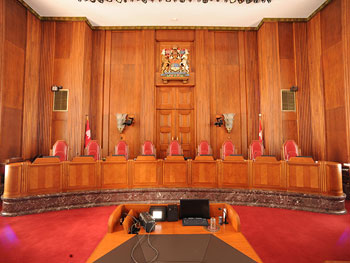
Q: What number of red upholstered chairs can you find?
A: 9